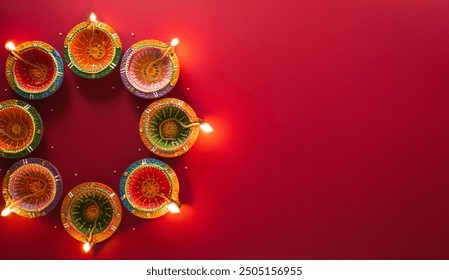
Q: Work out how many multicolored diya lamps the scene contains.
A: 8